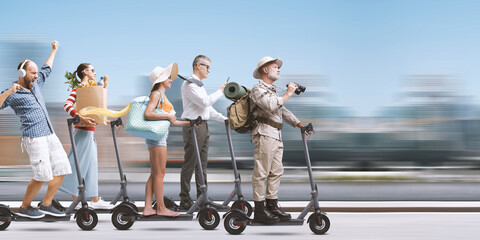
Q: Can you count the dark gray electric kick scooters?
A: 5